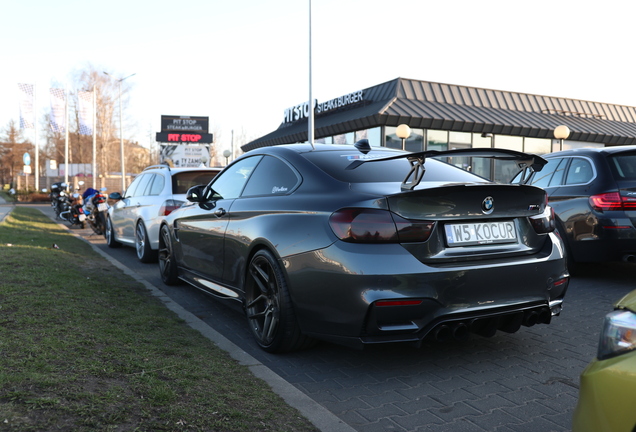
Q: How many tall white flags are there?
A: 3